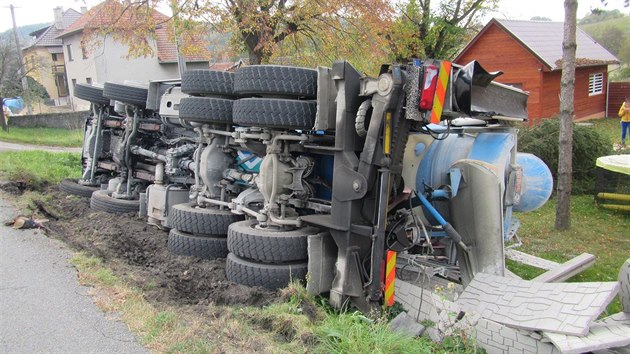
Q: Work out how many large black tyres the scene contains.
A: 12